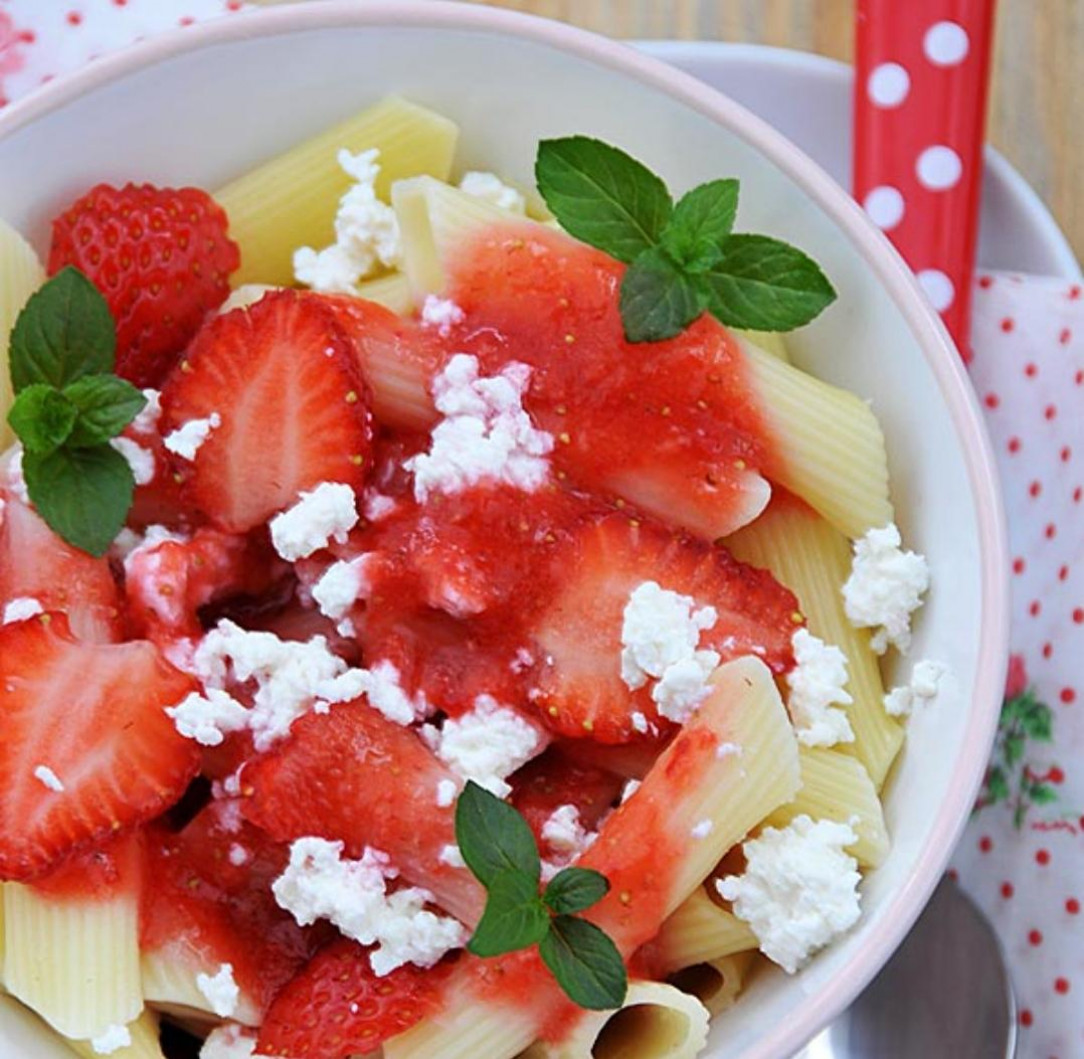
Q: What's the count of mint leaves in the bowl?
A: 12